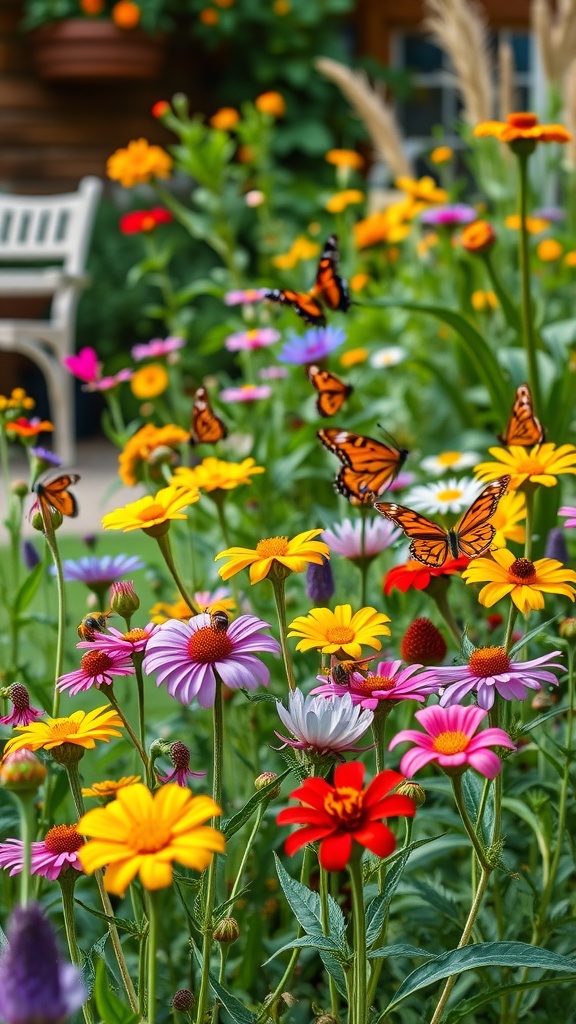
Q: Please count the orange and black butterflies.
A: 7